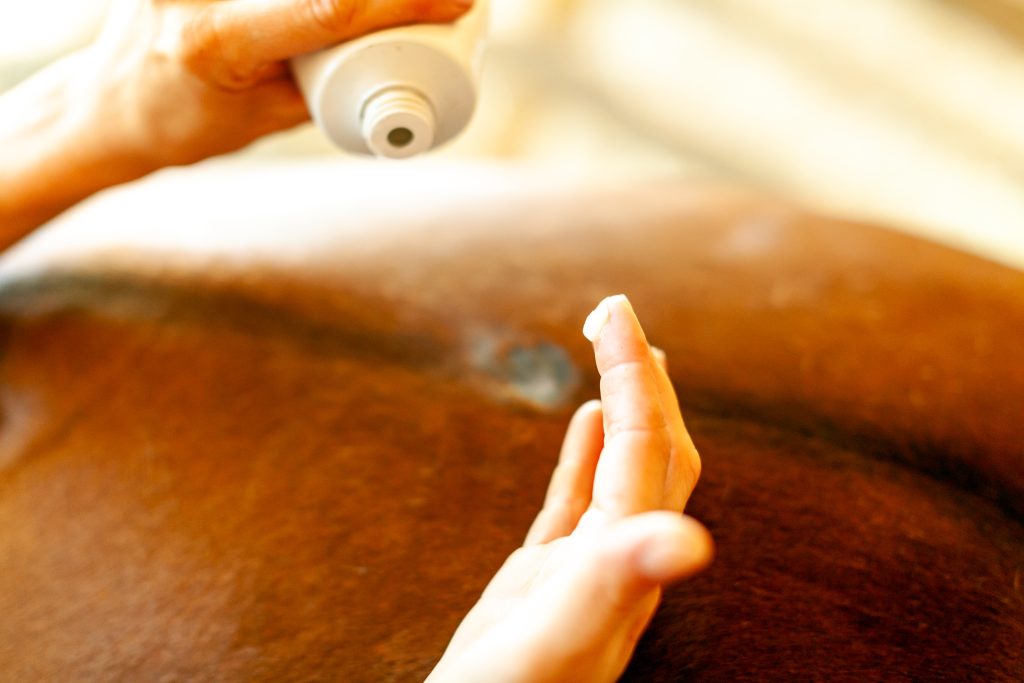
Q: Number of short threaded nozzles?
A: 1